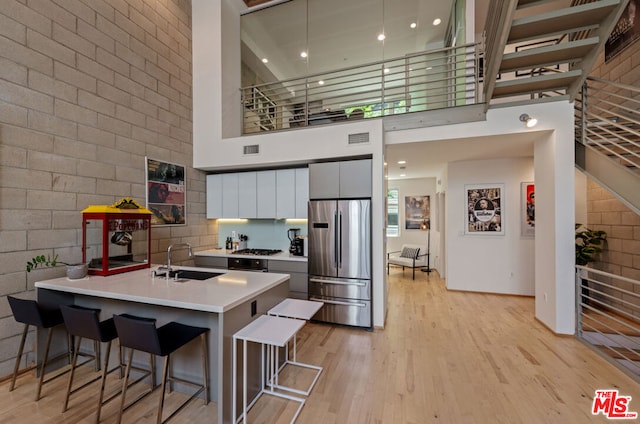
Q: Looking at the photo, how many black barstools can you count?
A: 3